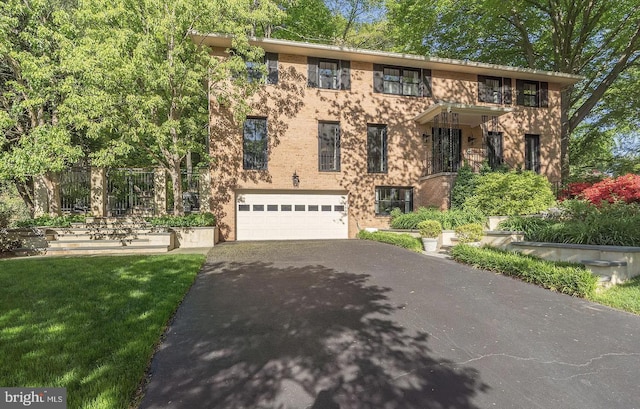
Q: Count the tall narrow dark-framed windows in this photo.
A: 5